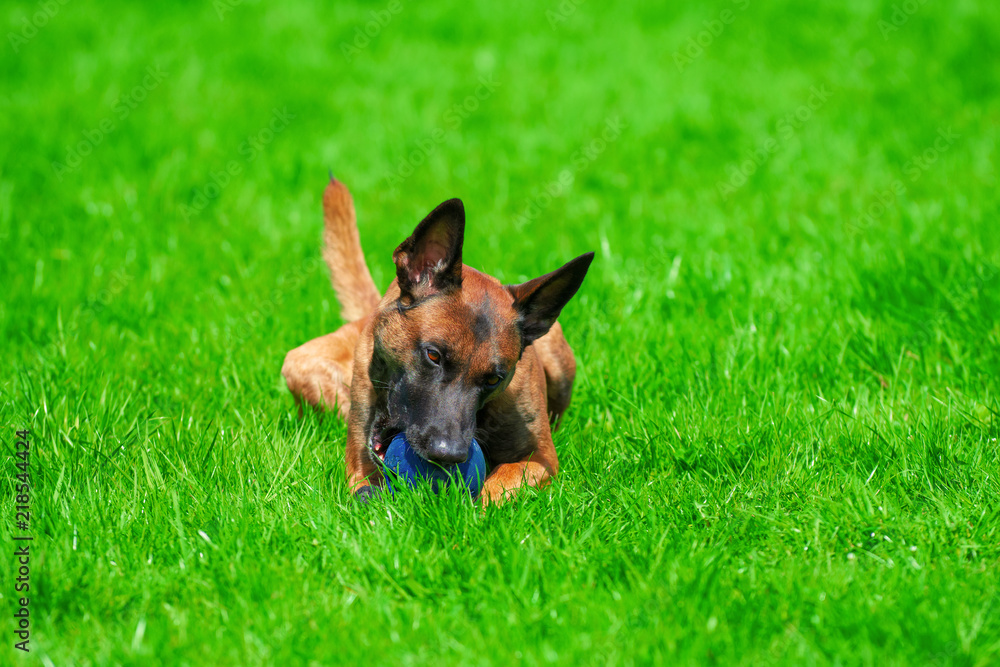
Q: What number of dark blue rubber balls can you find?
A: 1